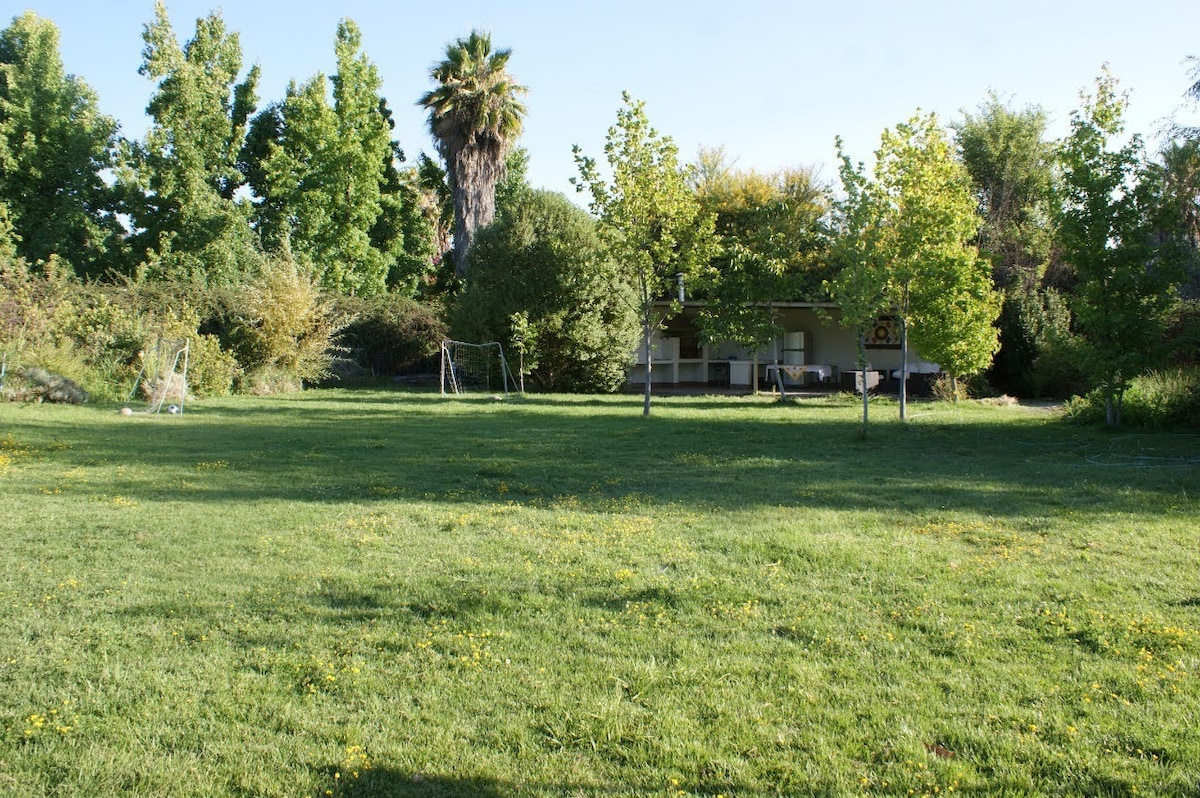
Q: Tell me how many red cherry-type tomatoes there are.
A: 0